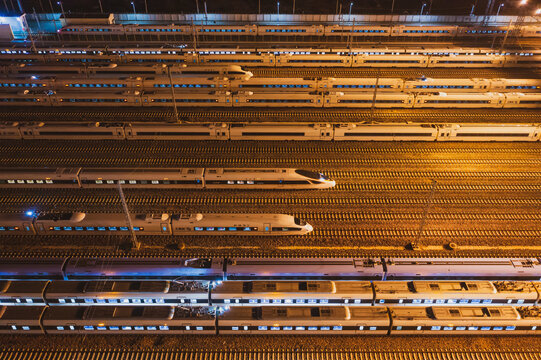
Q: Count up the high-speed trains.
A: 12